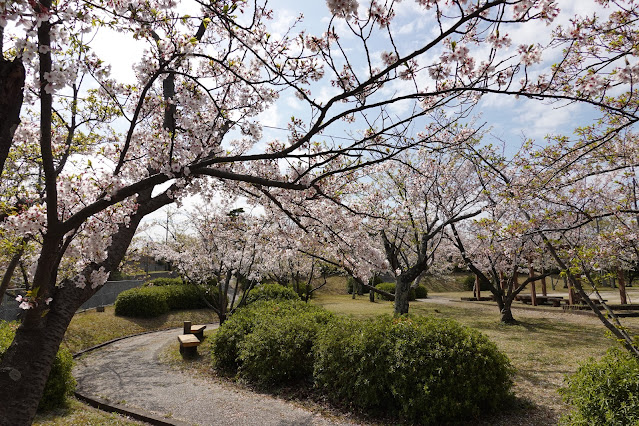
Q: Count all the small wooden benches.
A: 2